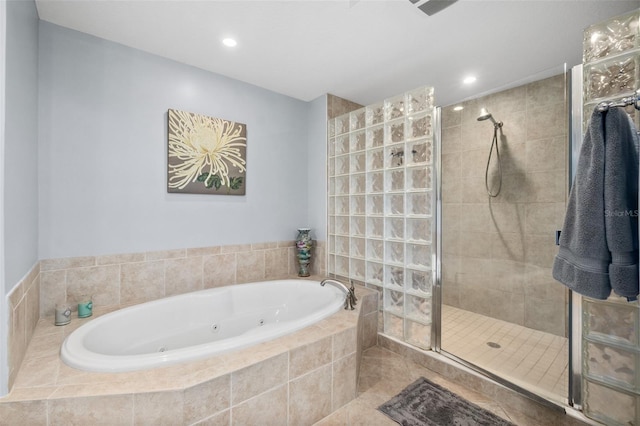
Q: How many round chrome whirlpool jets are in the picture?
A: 3